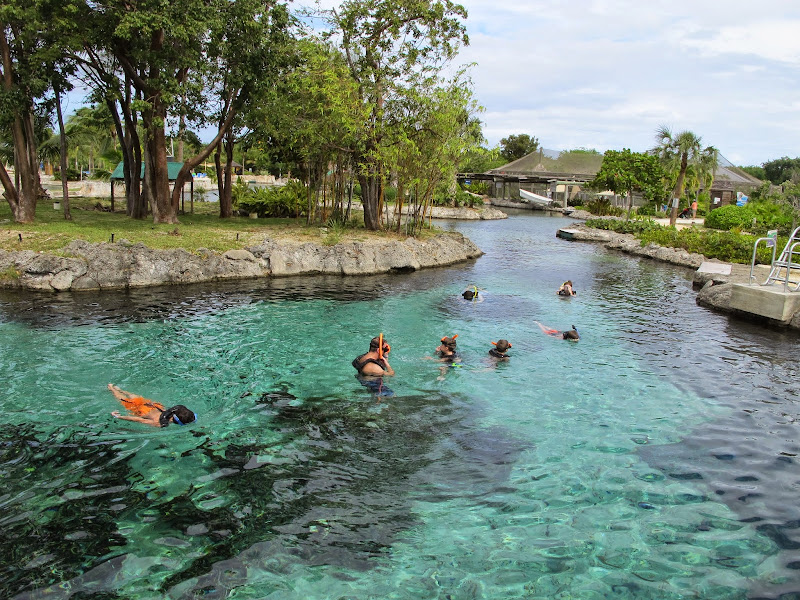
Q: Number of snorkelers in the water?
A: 7